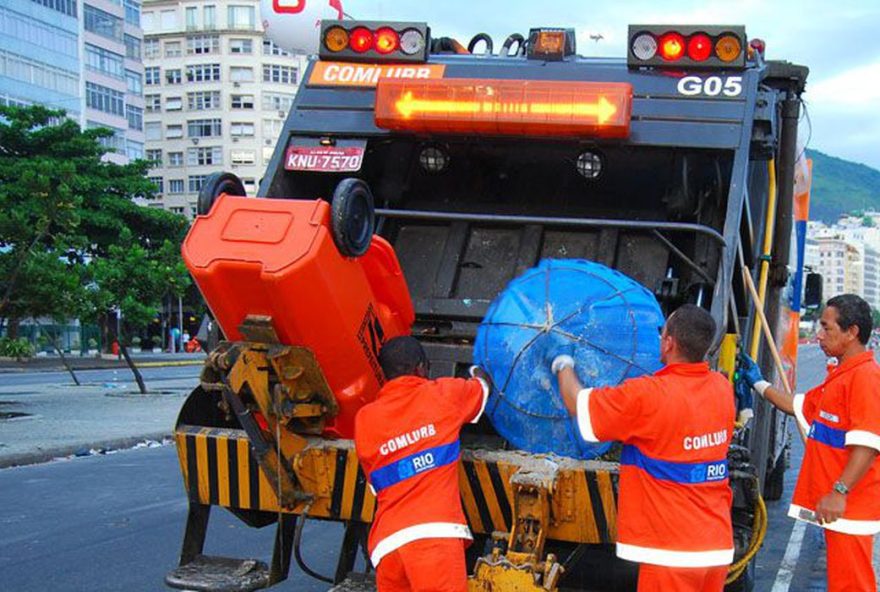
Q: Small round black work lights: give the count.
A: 2